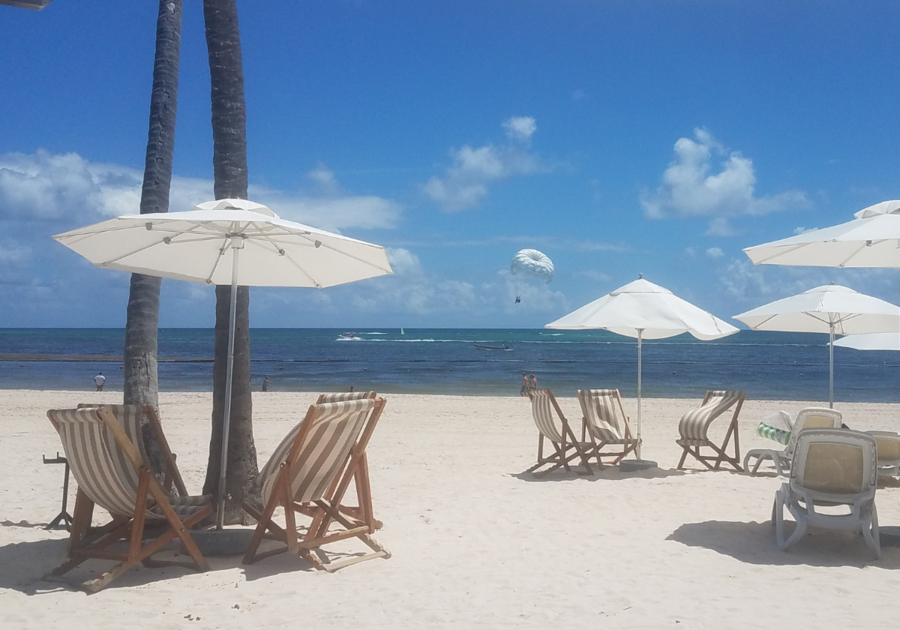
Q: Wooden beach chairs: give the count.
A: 7